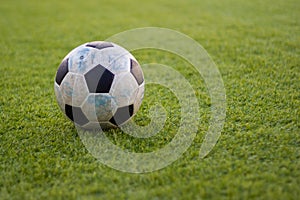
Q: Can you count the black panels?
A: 6